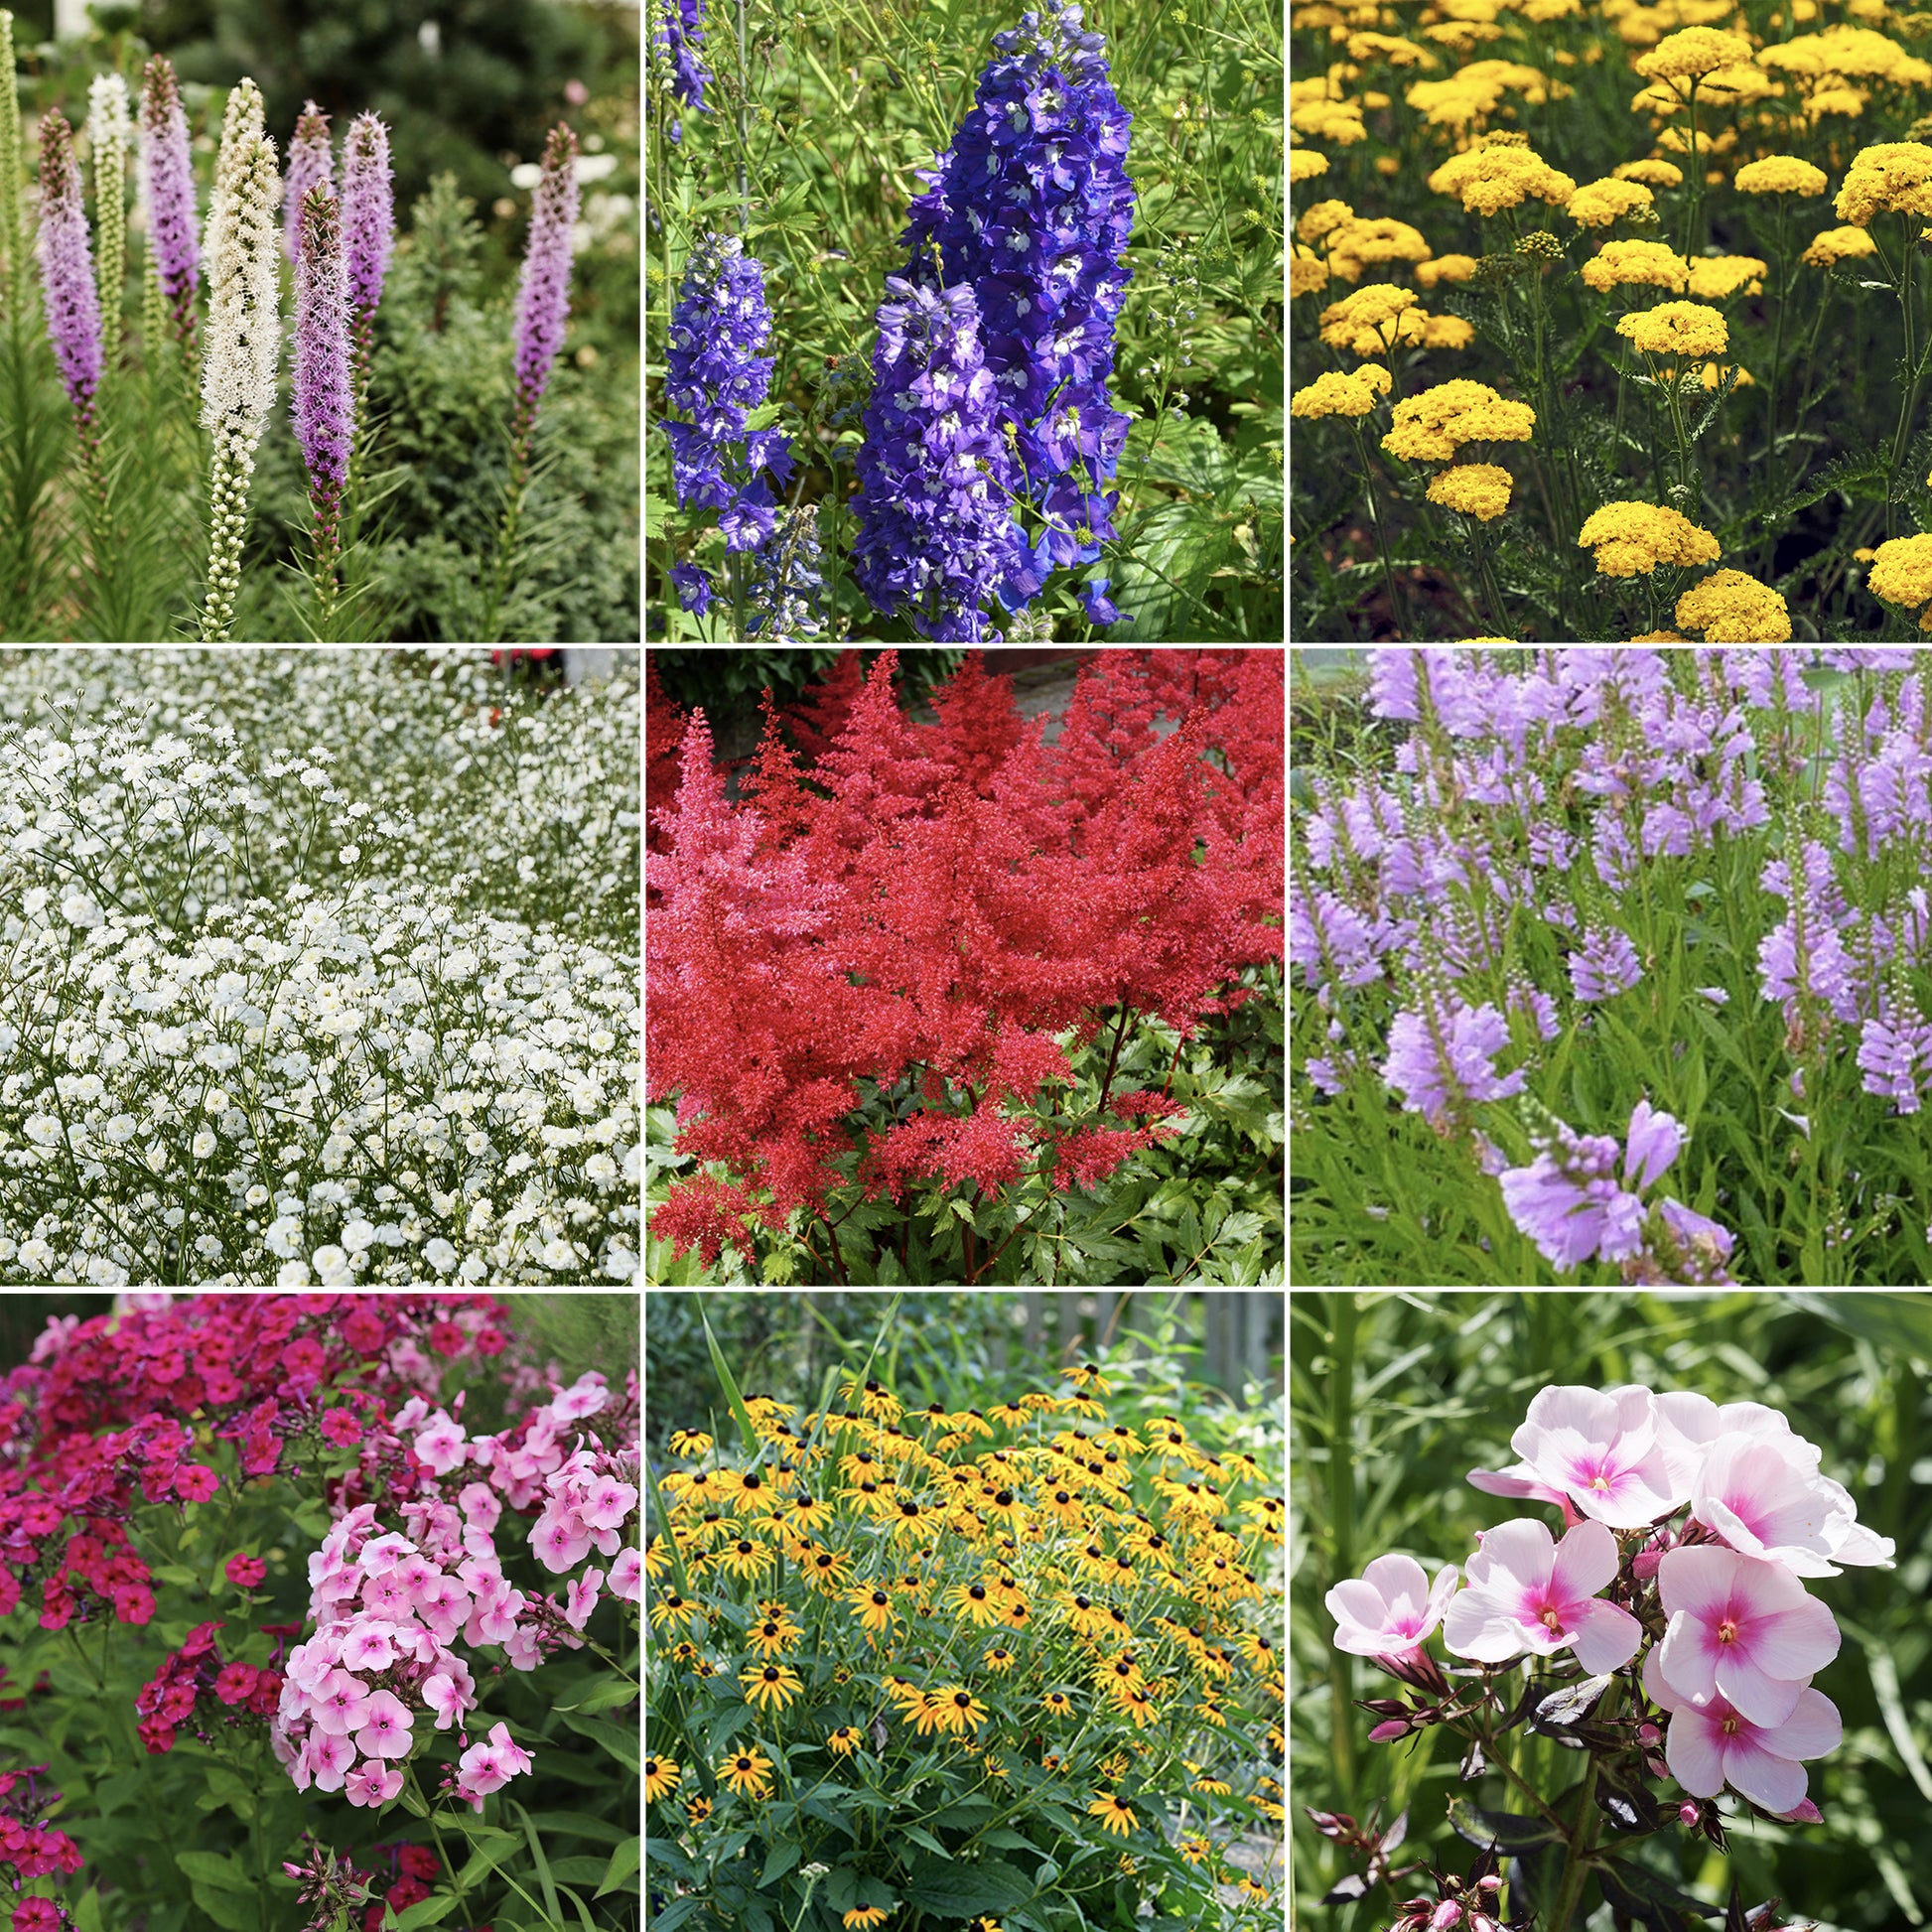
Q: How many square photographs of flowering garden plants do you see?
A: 9